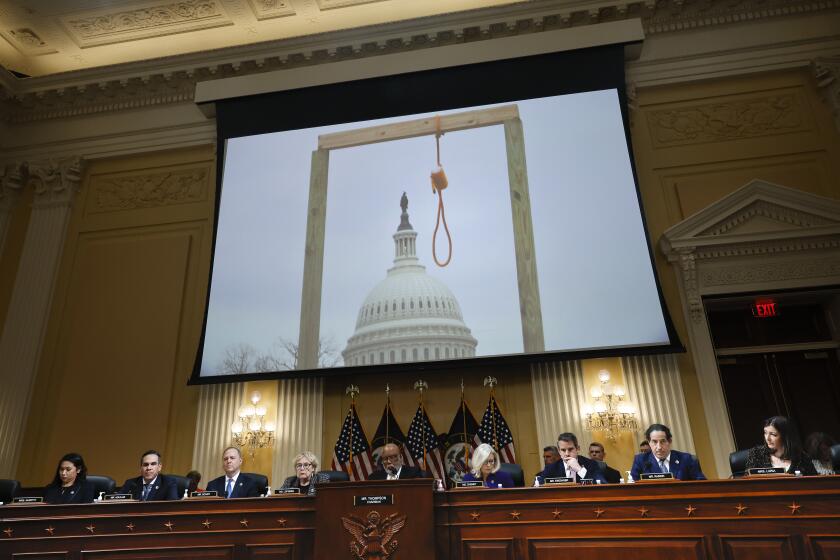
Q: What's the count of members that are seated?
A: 9